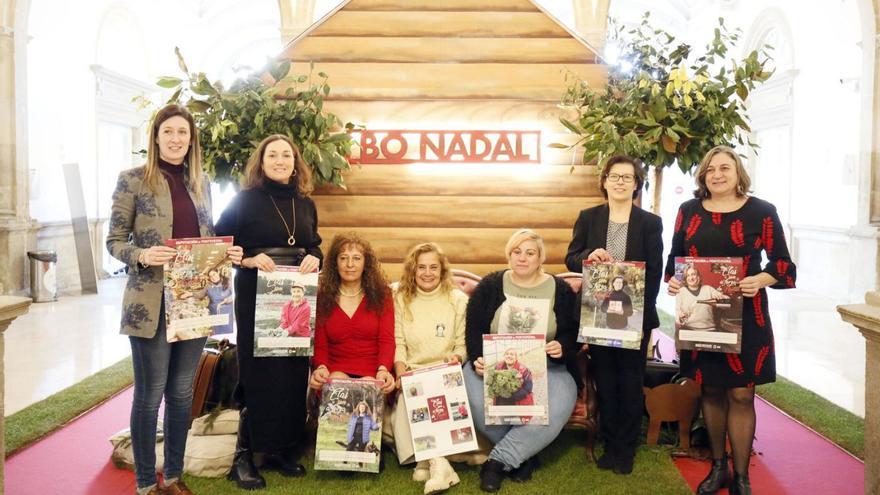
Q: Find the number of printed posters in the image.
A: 7